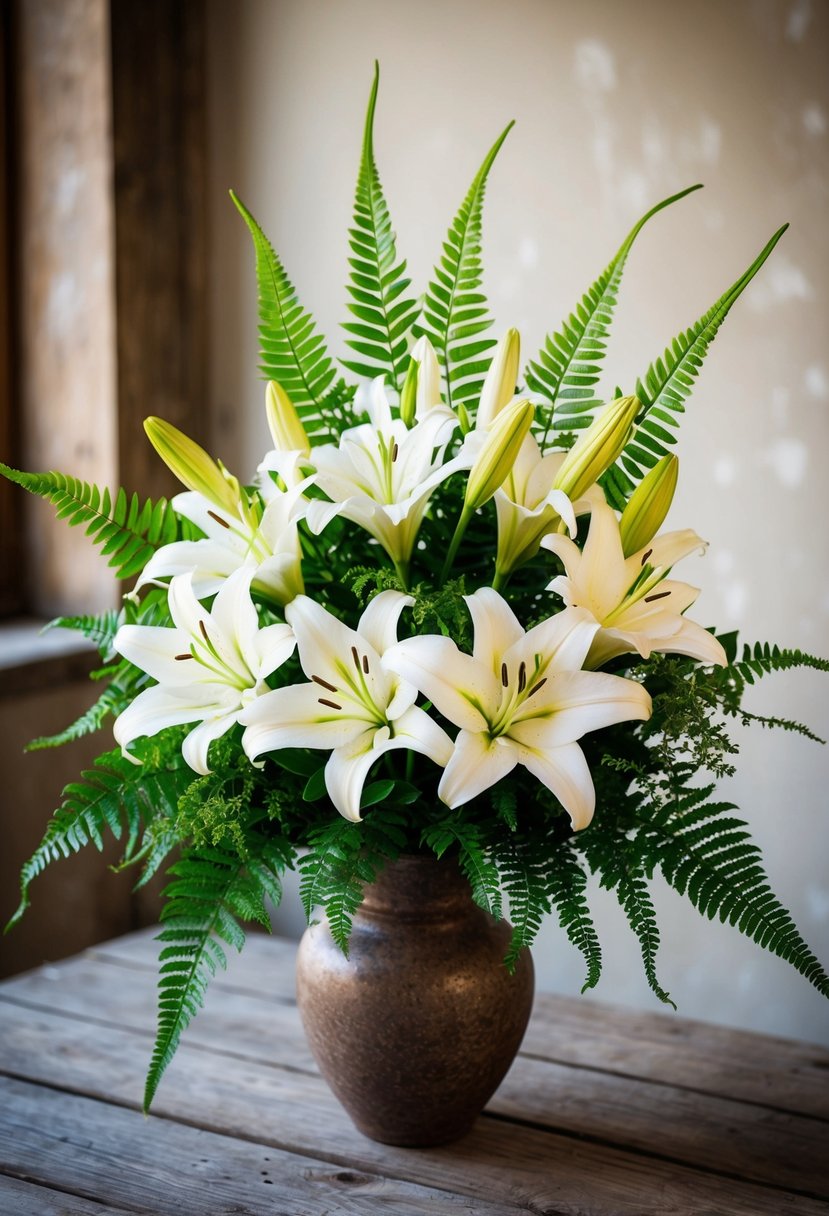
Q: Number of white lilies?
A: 7